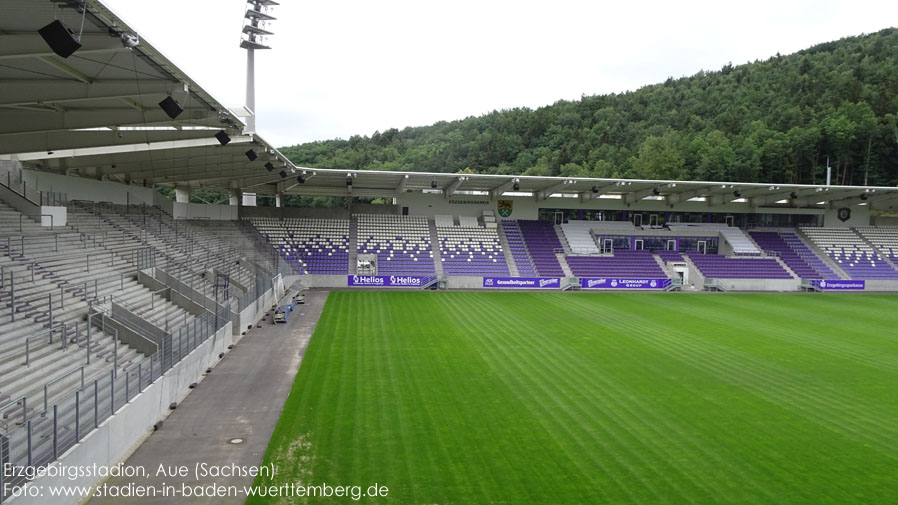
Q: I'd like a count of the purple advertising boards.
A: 4